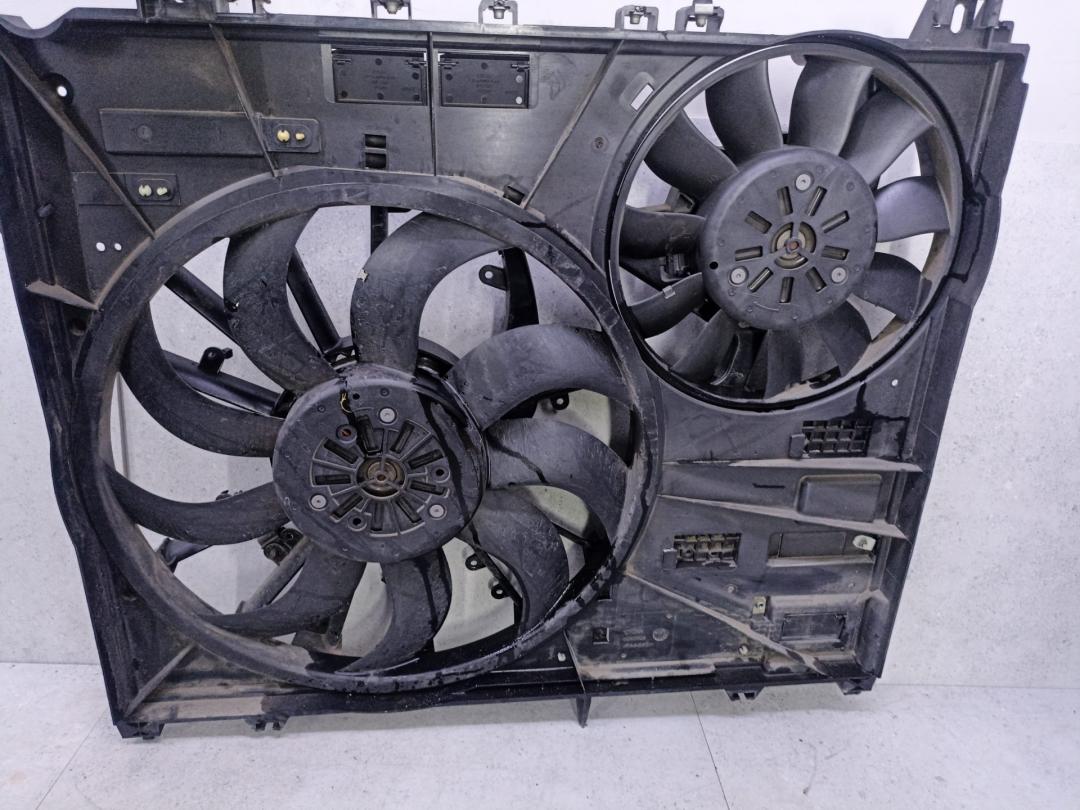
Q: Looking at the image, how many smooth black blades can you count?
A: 11